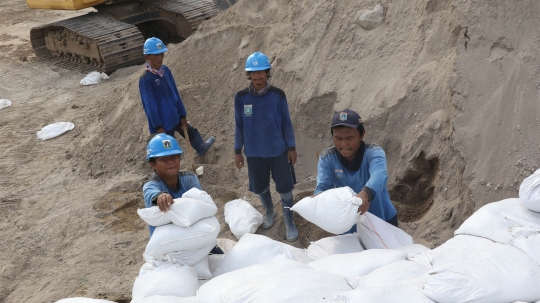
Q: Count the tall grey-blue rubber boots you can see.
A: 3